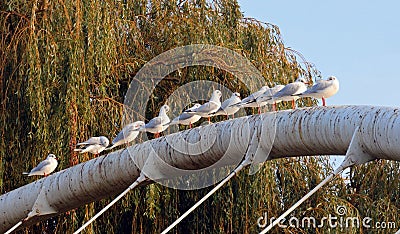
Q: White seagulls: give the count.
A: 11